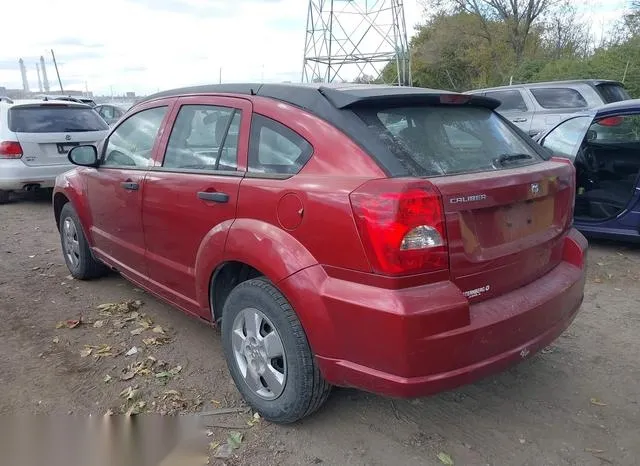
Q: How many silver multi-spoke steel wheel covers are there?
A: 2